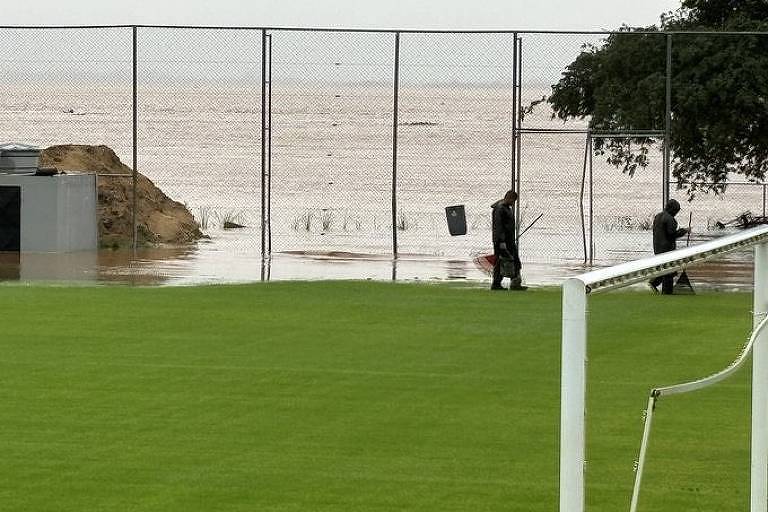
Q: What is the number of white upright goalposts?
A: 2